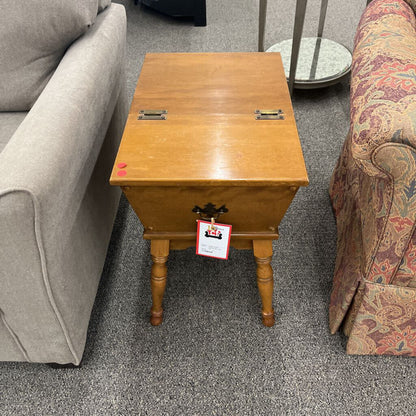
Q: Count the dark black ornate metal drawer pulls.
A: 1